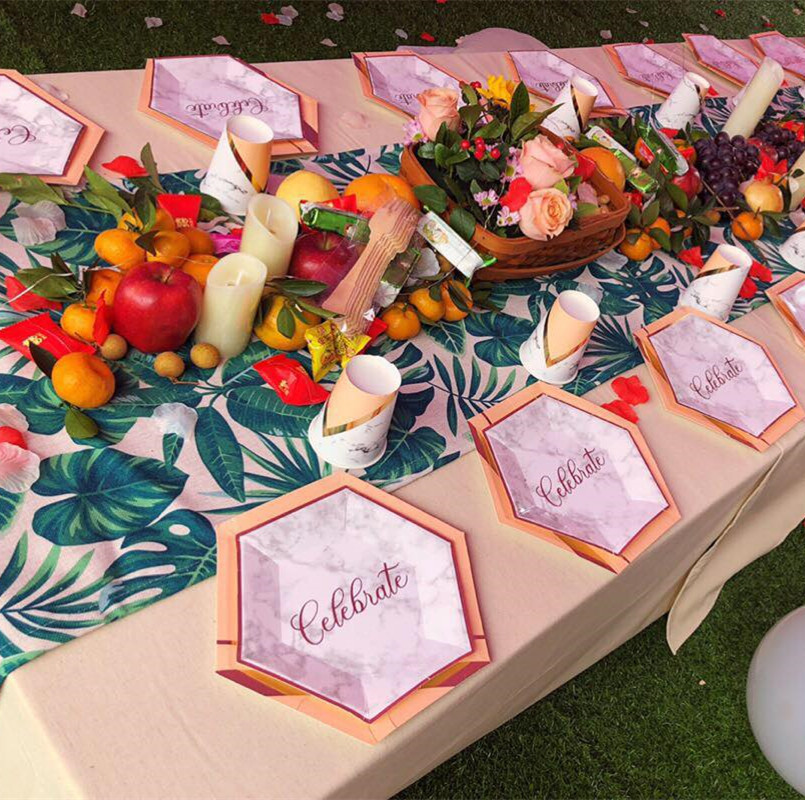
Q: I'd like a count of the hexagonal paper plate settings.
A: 11